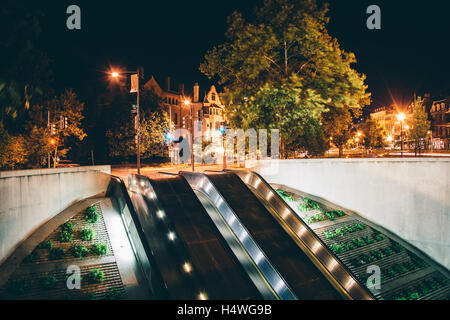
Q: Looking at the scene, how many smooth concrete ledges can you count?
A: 2